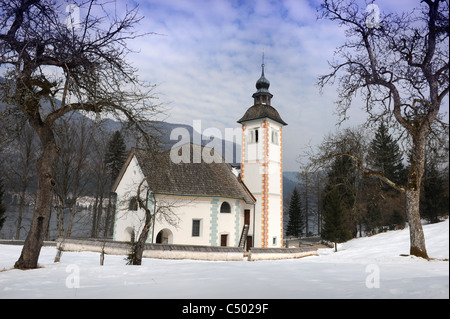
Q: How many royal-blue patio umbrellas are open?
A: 0